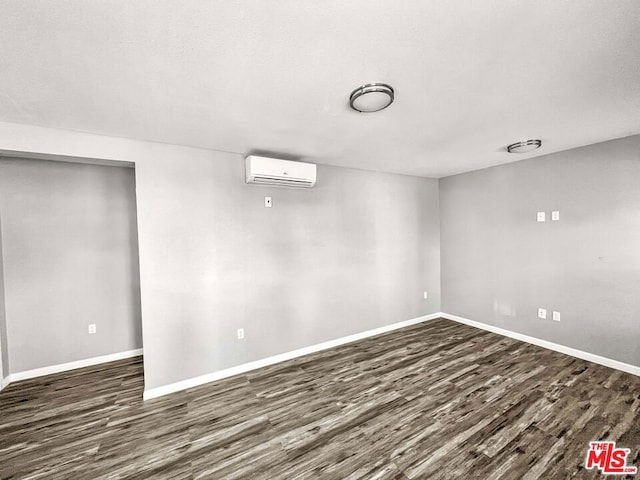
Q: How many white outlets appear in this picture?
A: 8